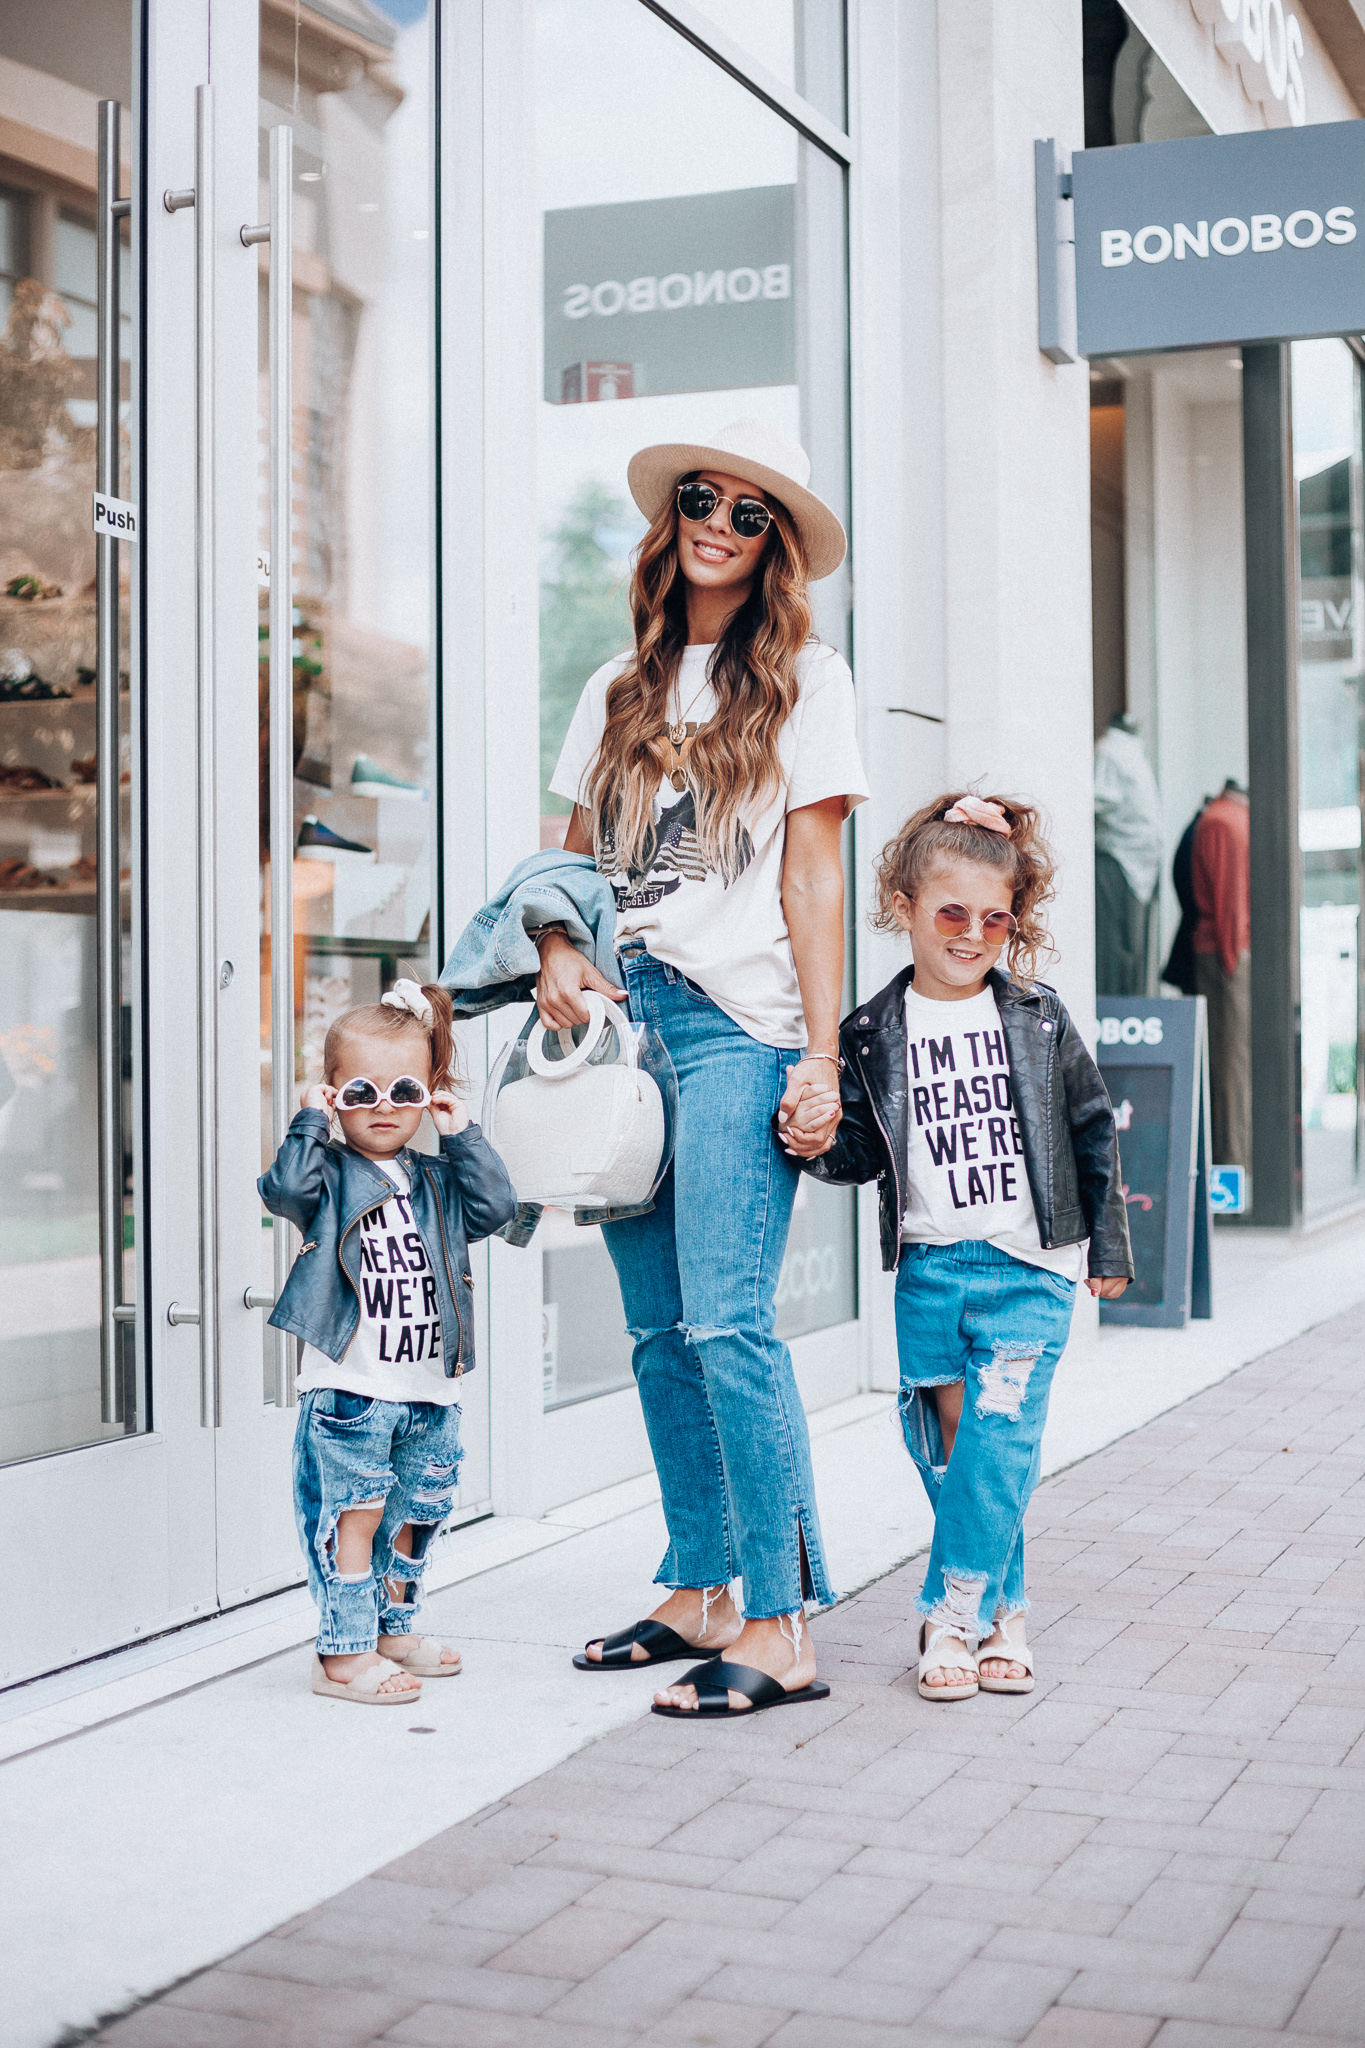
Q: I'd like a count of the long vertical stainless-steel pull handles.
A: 3